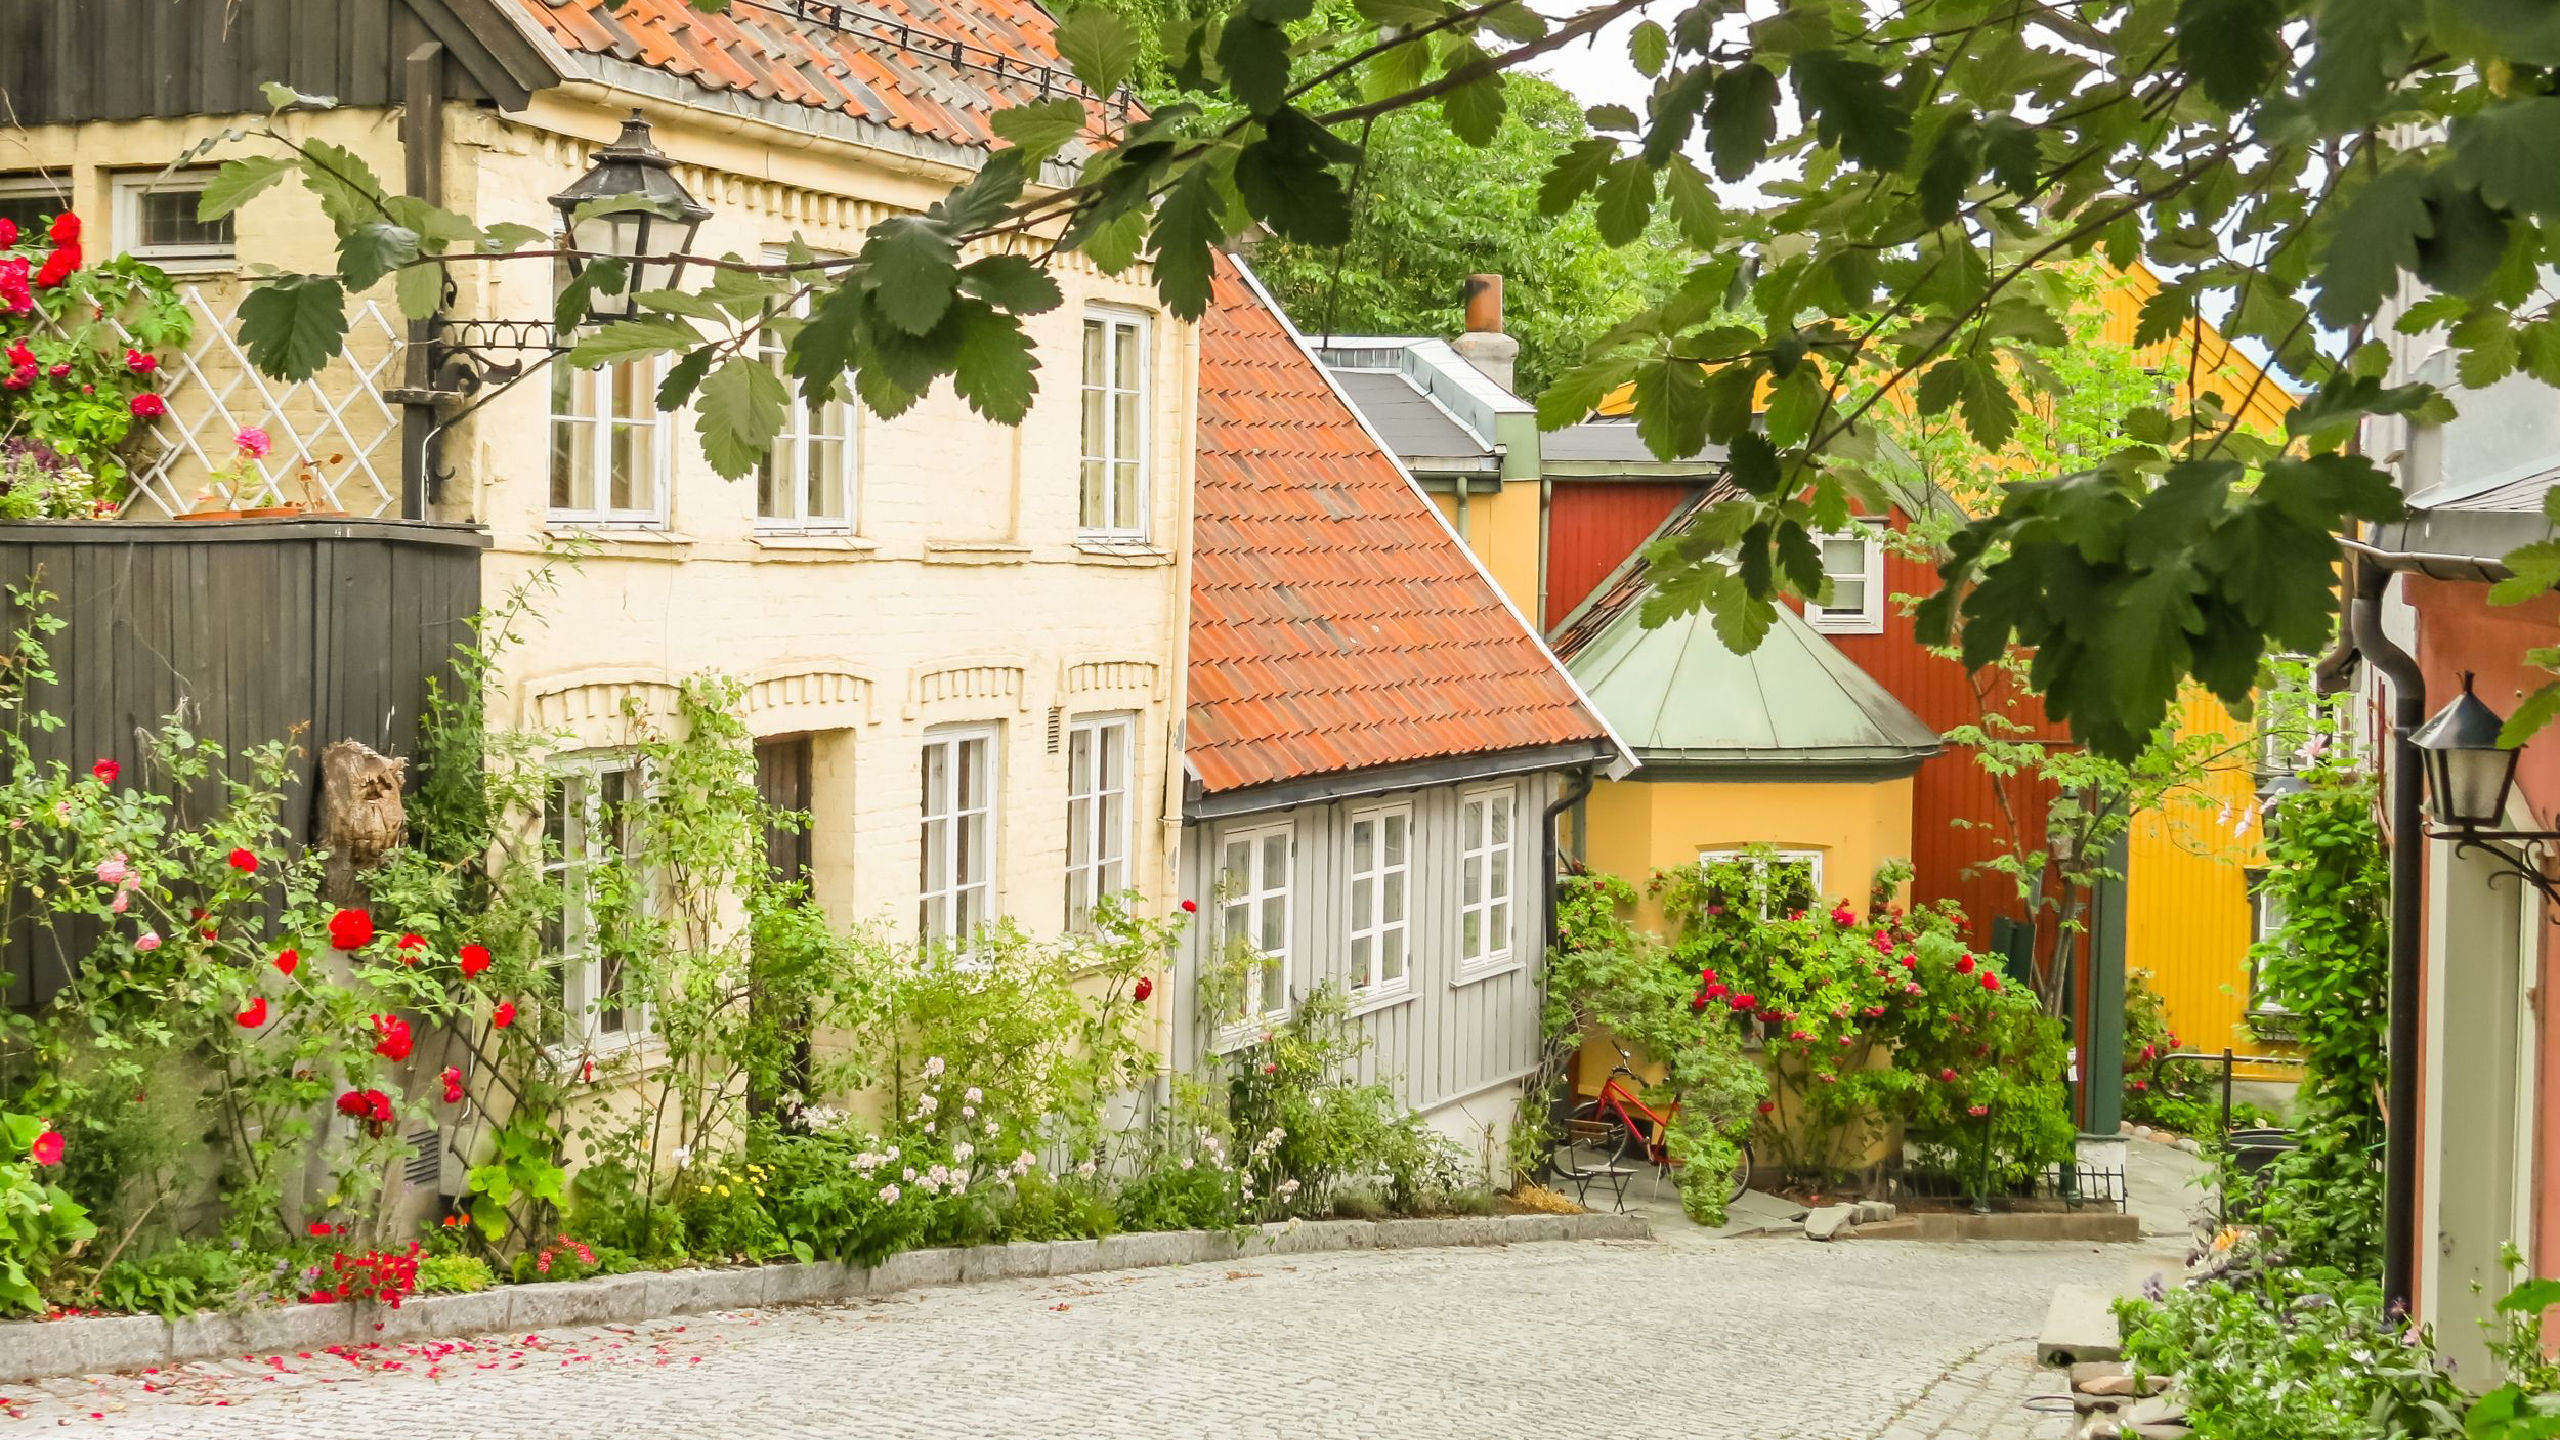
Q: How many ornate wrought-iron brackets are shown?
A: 2